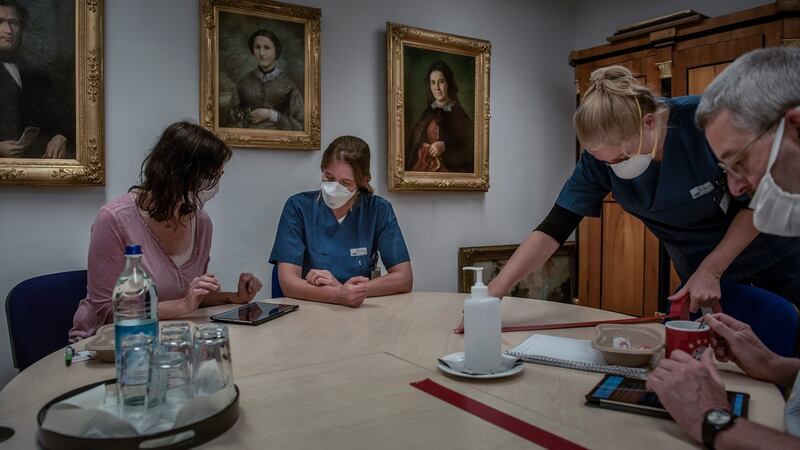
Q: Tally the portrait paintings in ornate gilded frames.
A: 3